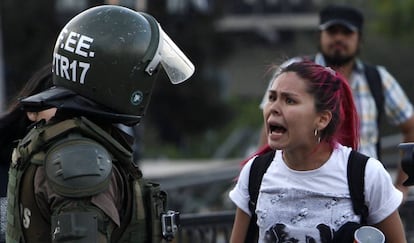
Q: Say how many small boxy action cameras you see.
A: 1